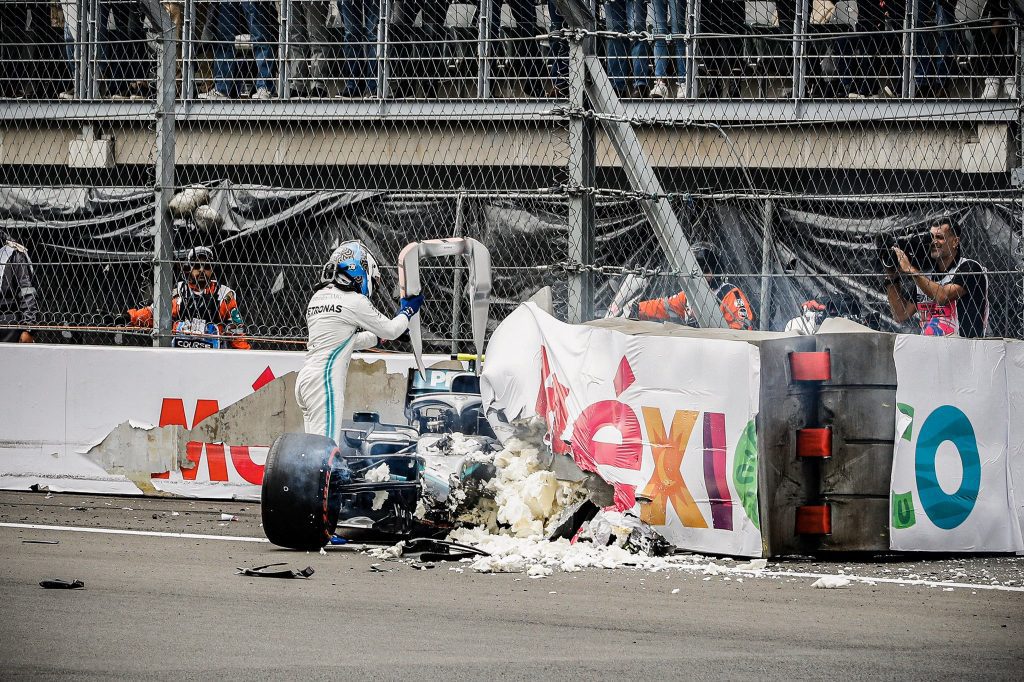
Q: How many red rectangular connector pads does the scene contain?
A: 3